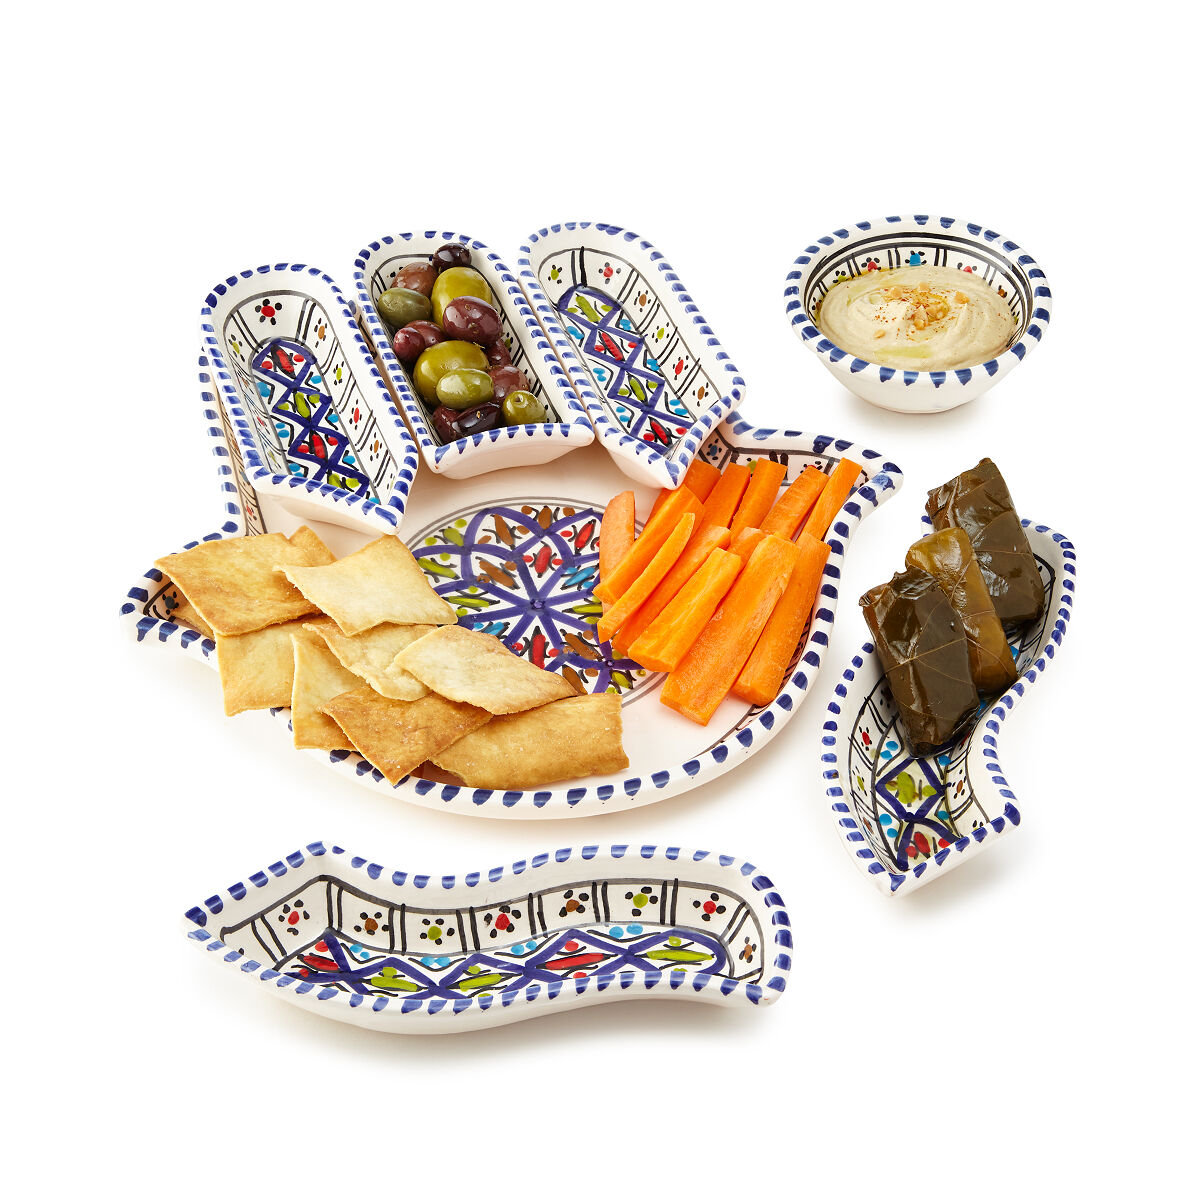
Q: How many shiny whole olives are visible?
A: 14